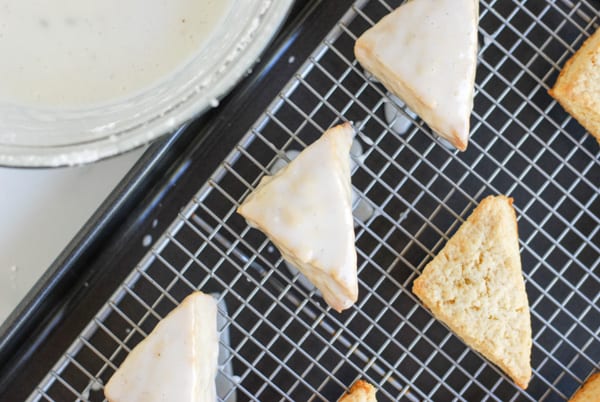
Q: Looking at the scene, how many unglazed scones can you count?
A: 4